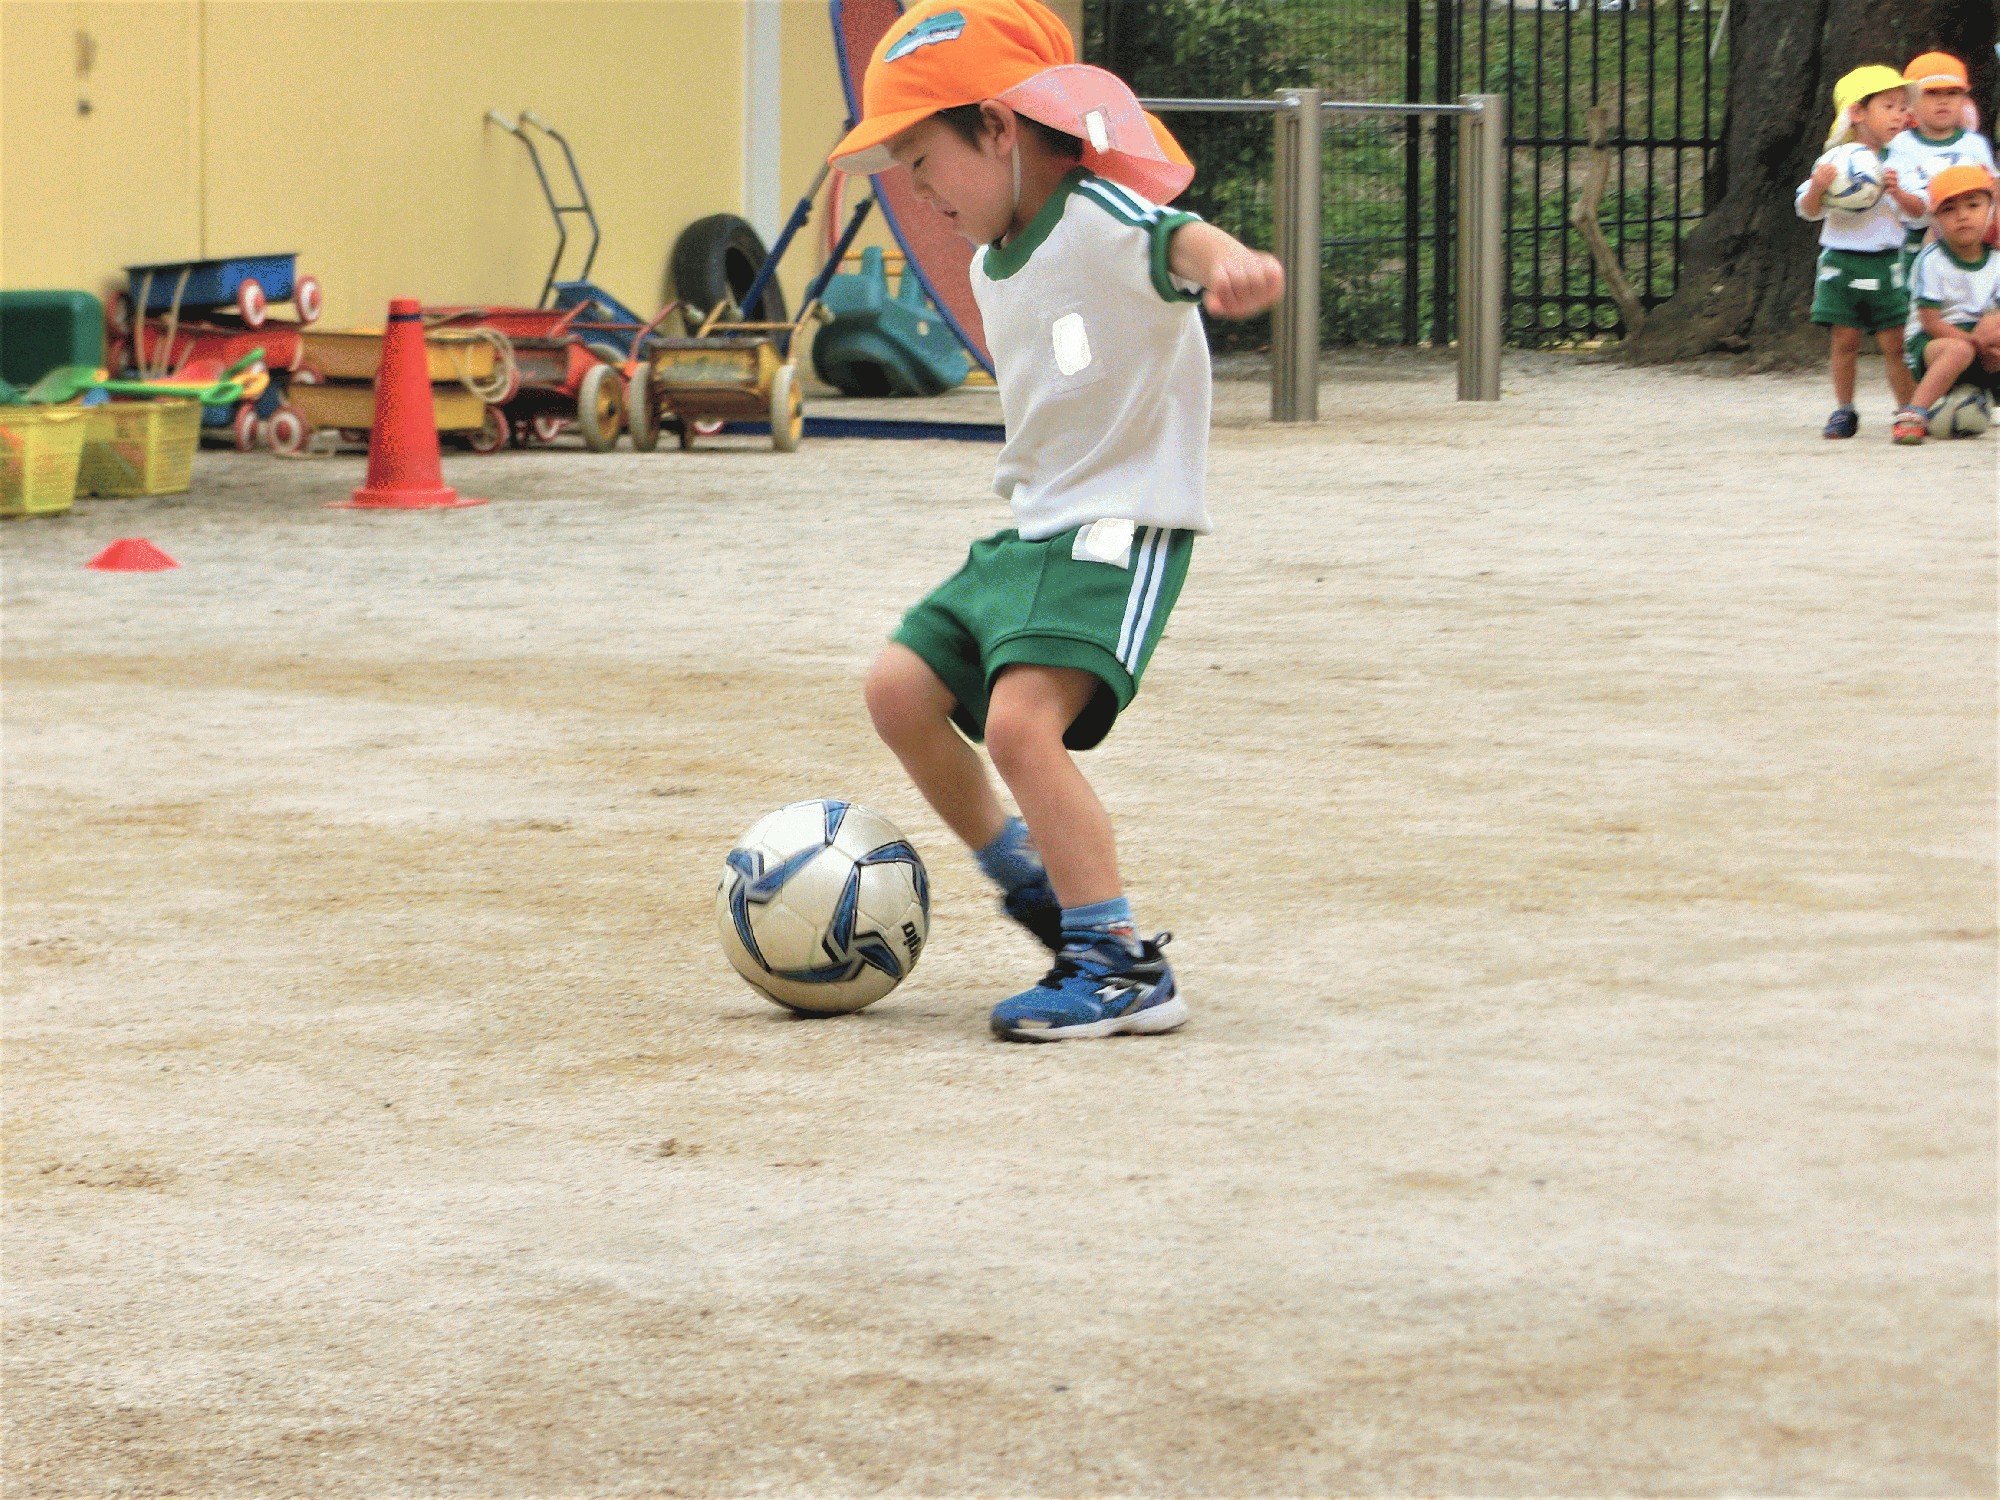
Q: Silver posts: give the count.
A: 2